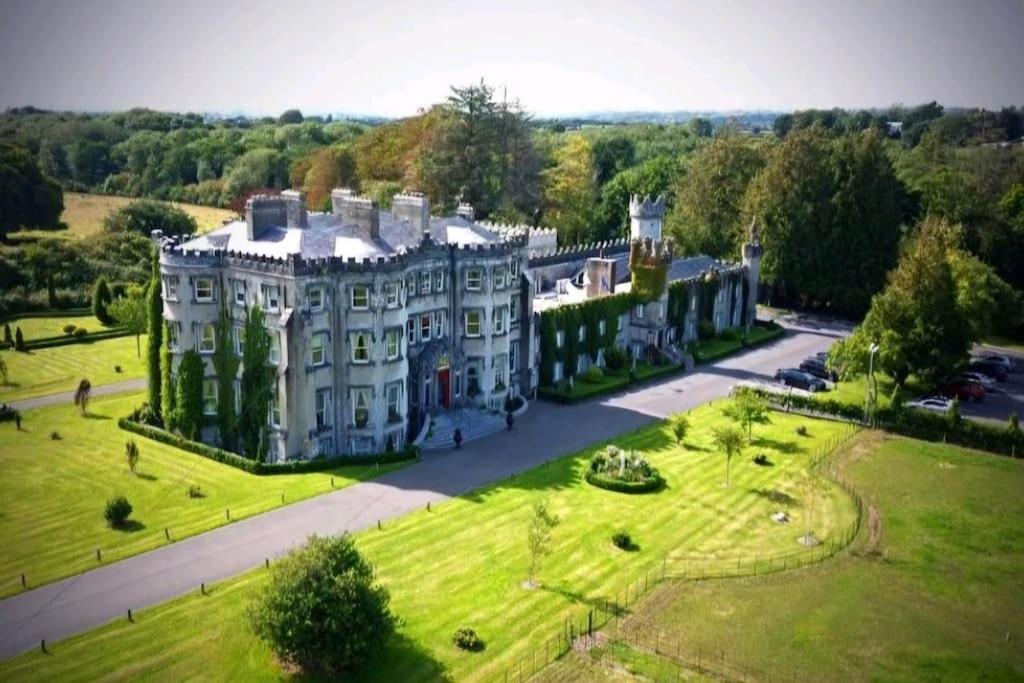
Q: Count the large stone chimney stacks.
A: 5